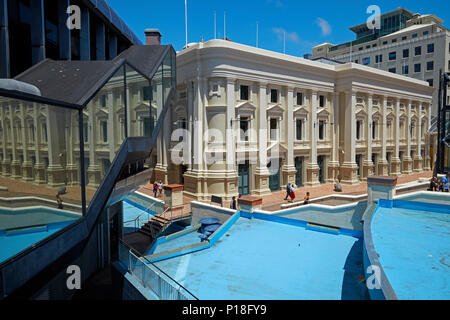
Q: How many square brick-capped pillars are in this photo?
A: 3